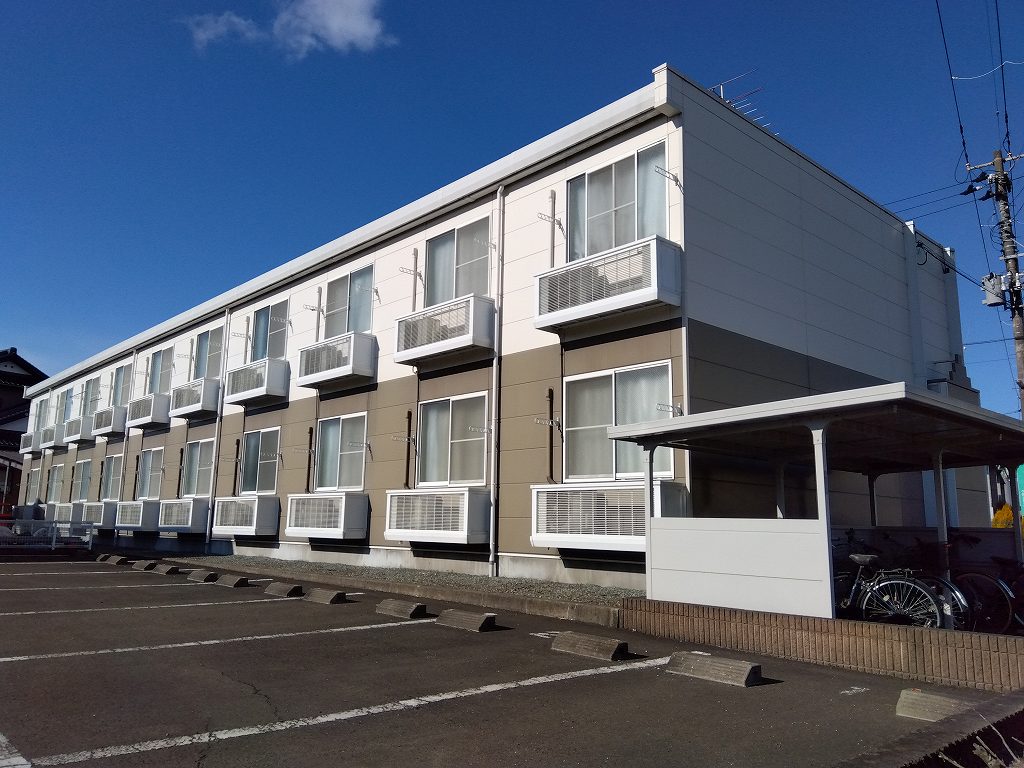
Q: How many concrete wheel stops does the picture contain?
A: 13